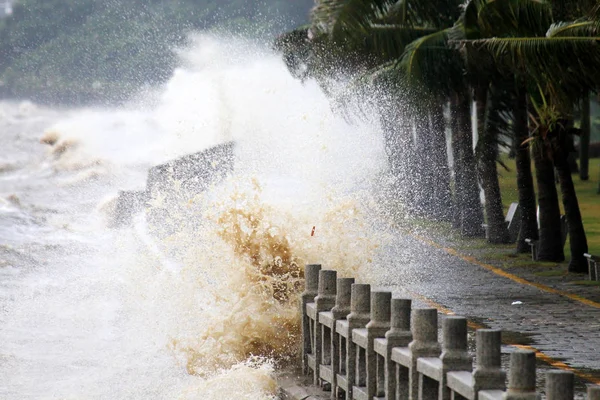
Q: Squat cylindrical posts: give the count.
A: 12